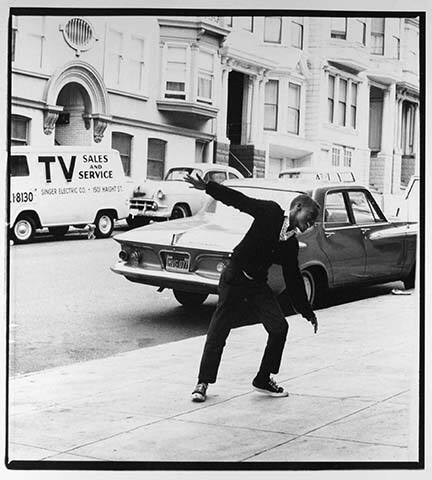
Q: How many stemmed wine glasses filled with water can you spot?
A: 0